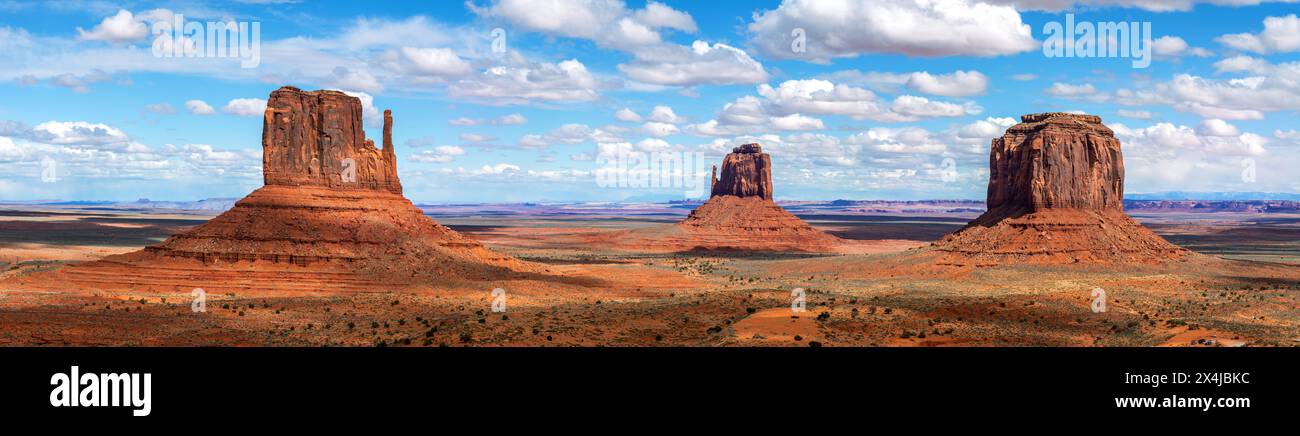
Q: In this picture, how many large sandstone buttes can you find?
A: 3